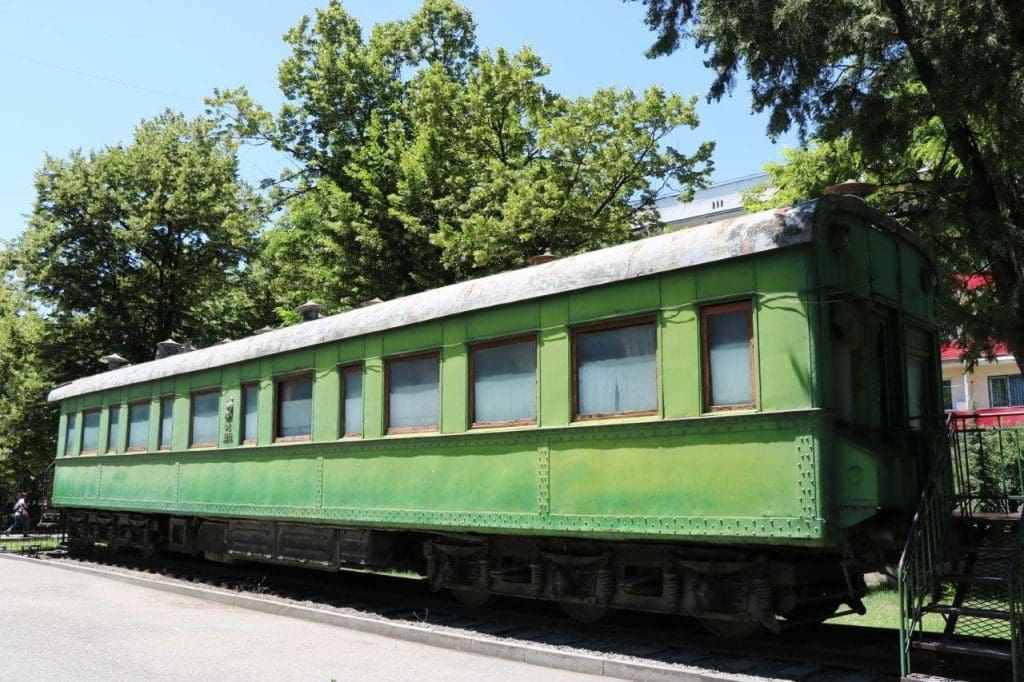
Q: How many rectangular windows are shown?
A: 13